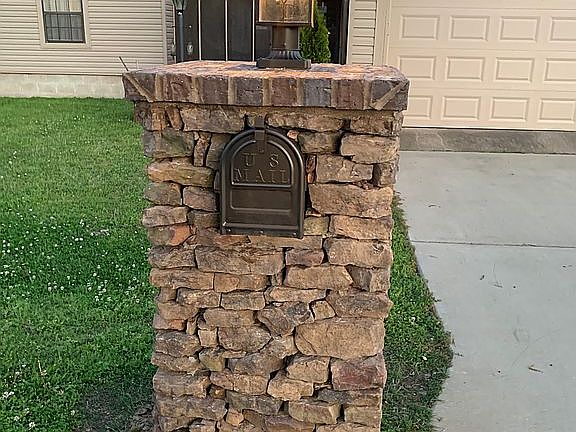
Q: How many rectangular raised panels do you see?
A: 12